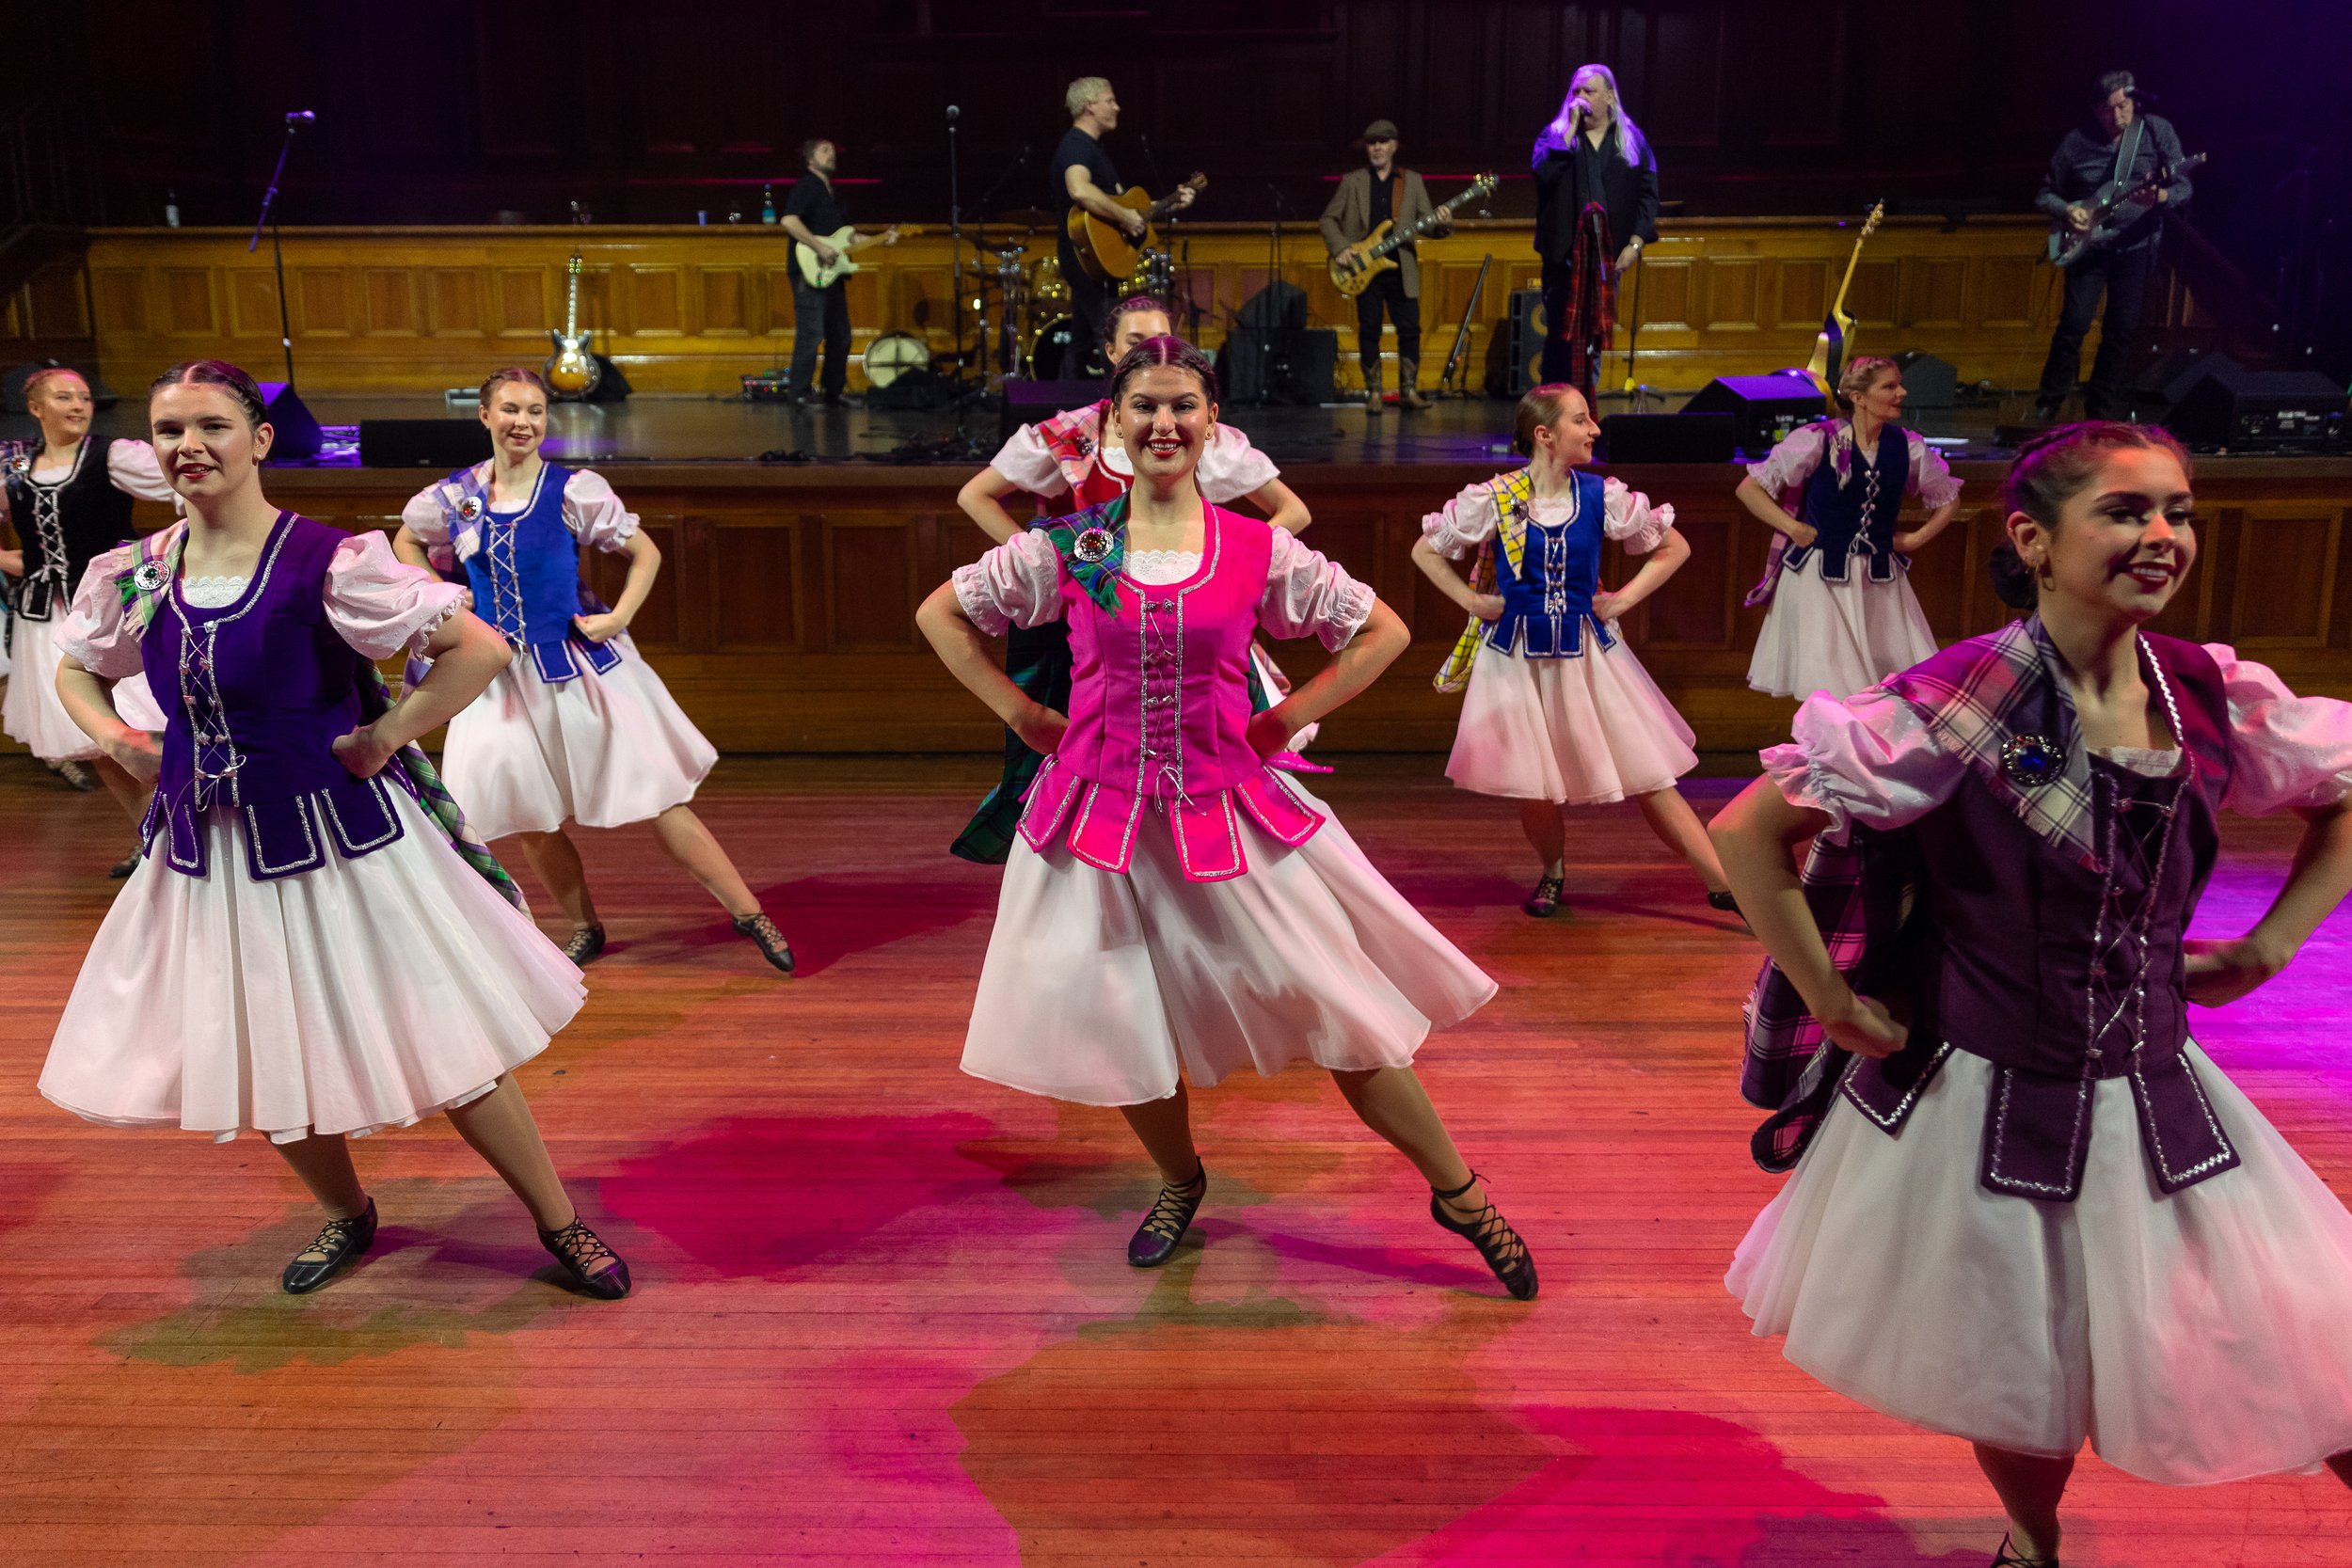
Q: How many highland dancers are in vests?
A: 8